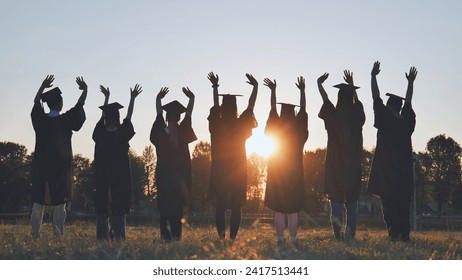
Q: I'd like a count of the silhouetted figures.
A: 7